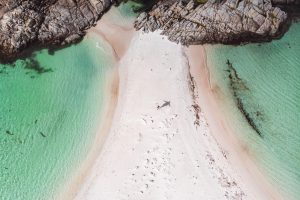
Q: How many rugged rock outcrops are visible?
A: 2